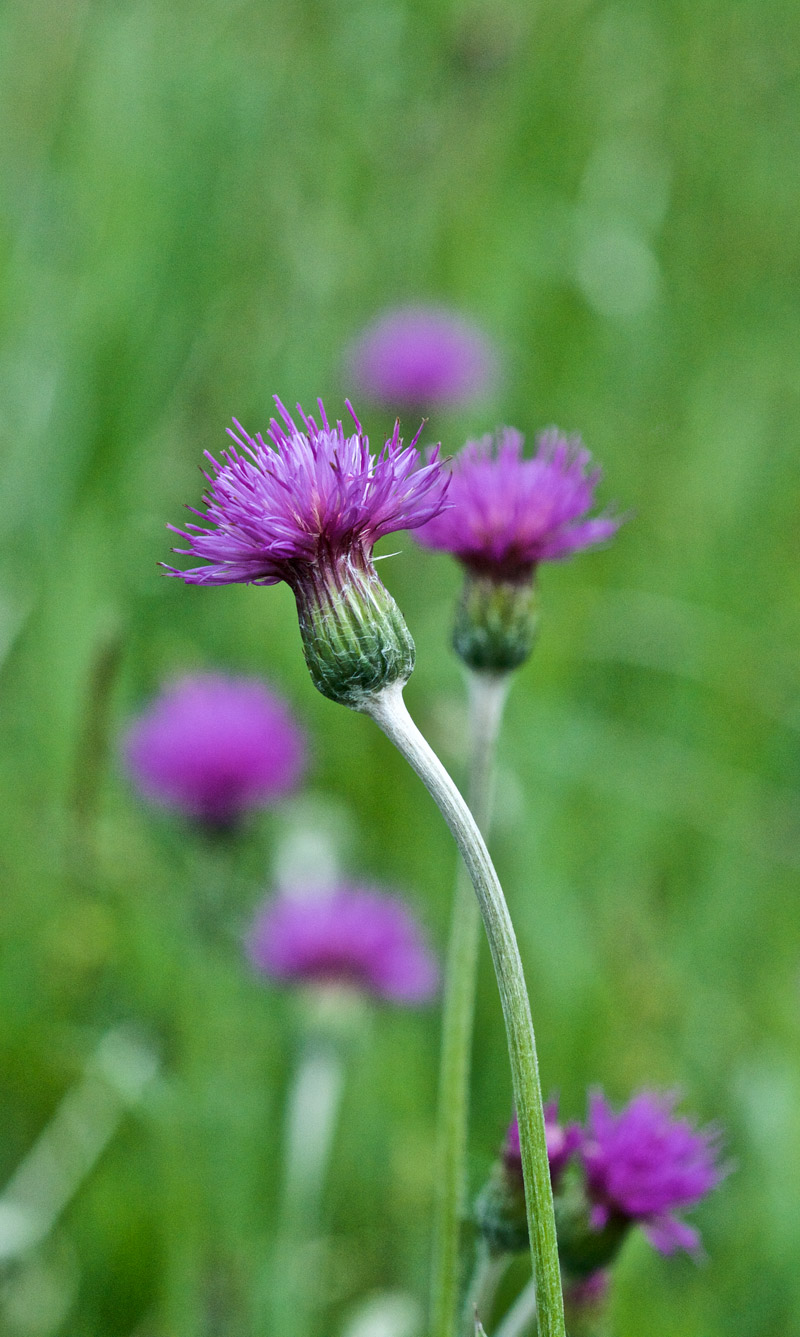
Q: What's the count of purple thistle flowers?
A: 7